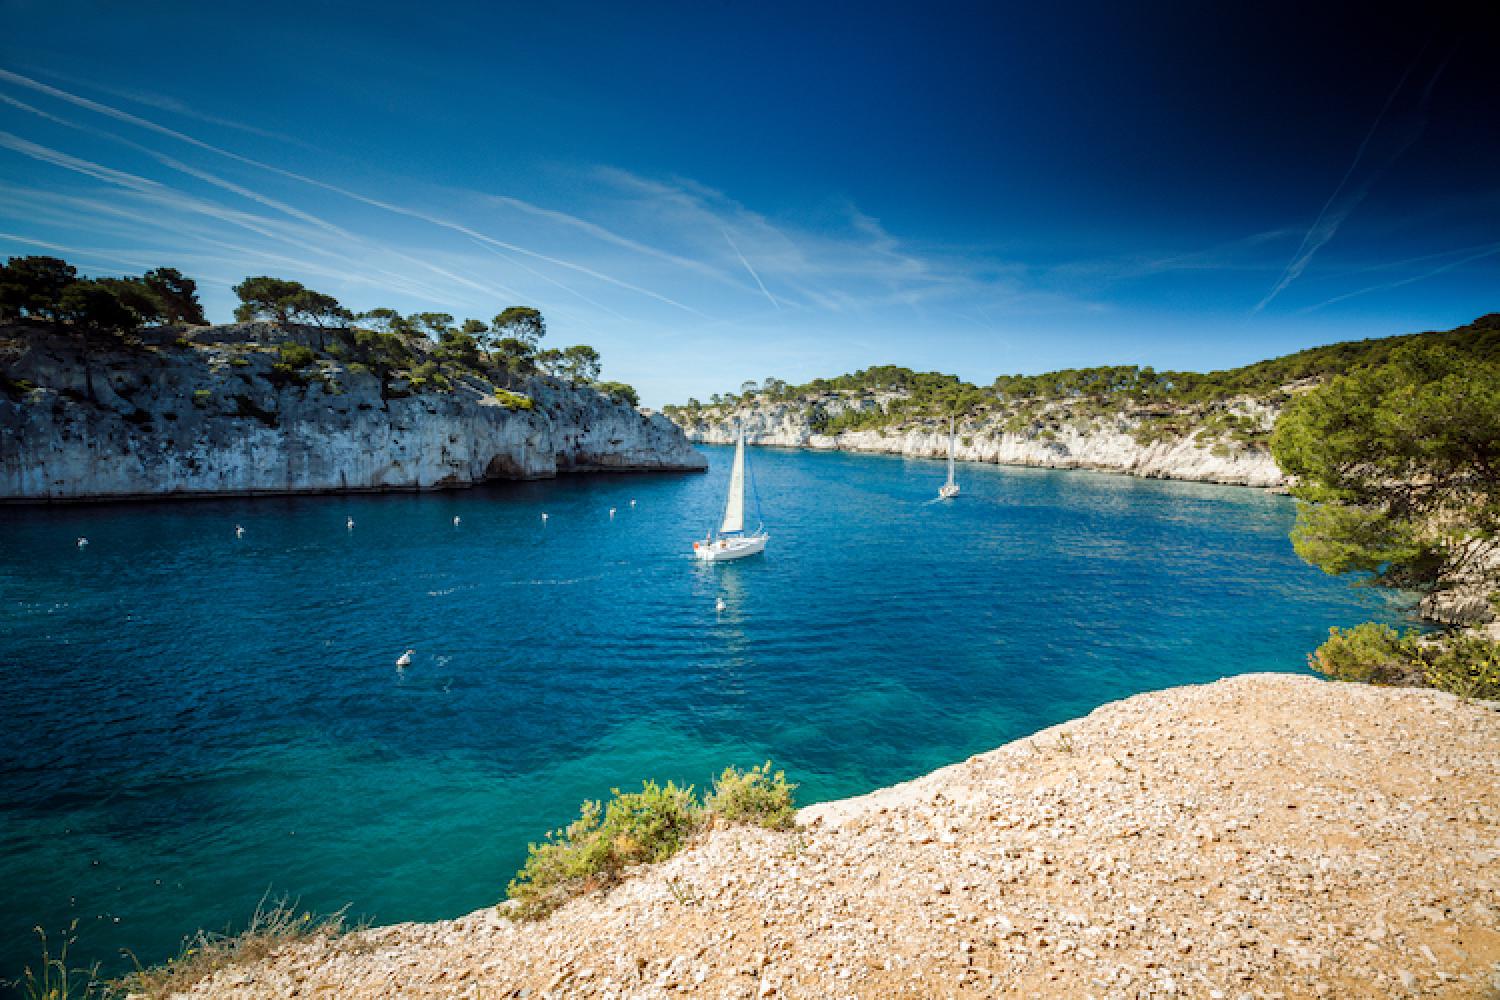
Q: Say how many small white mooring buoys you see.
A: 9